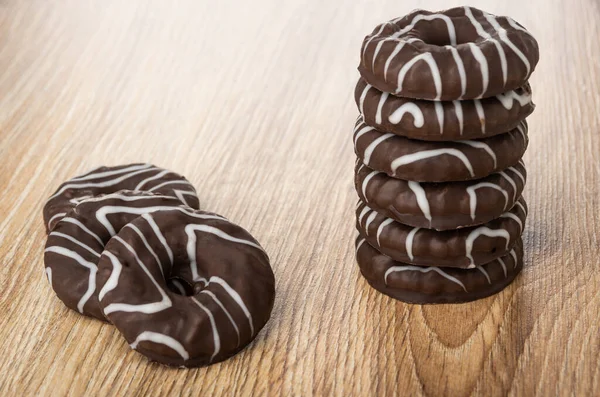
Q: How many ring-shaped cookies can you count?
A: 9